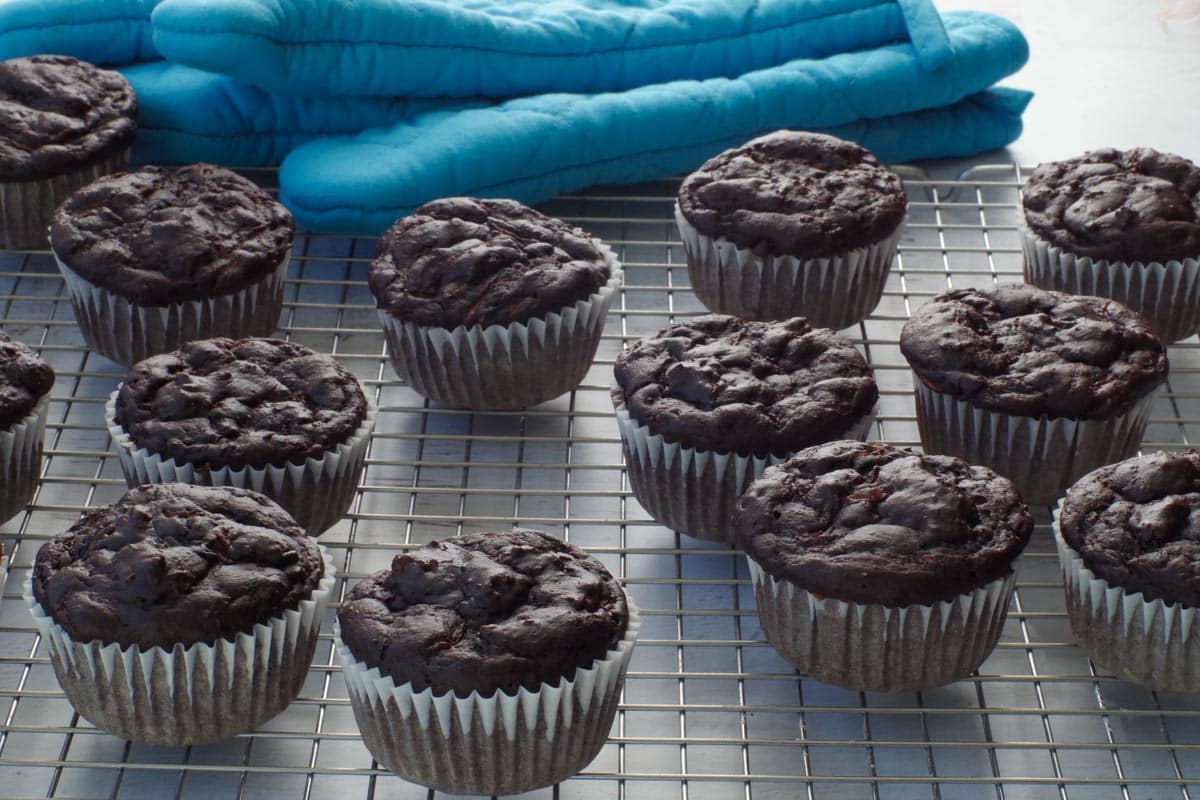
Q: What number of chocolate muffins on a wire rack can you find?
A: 13